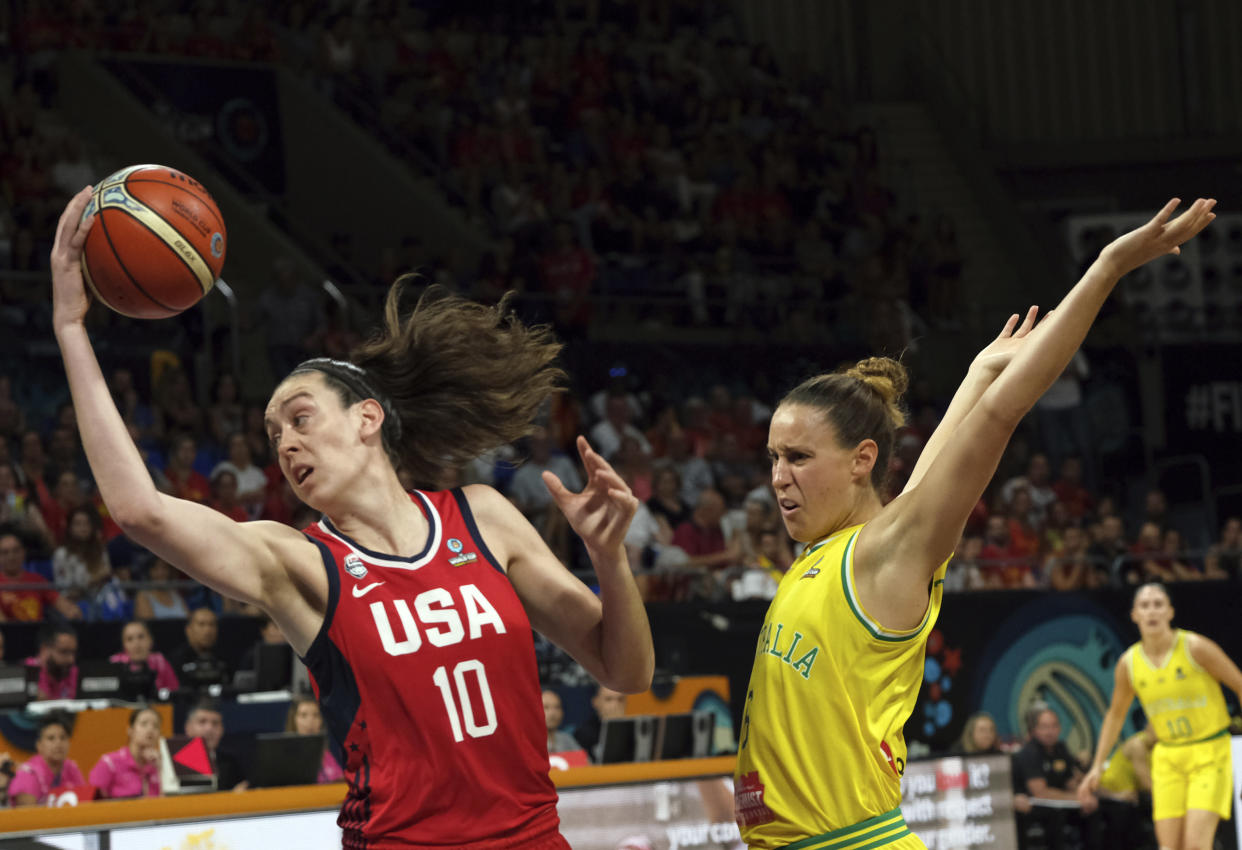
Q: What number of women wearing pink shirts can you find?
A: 4